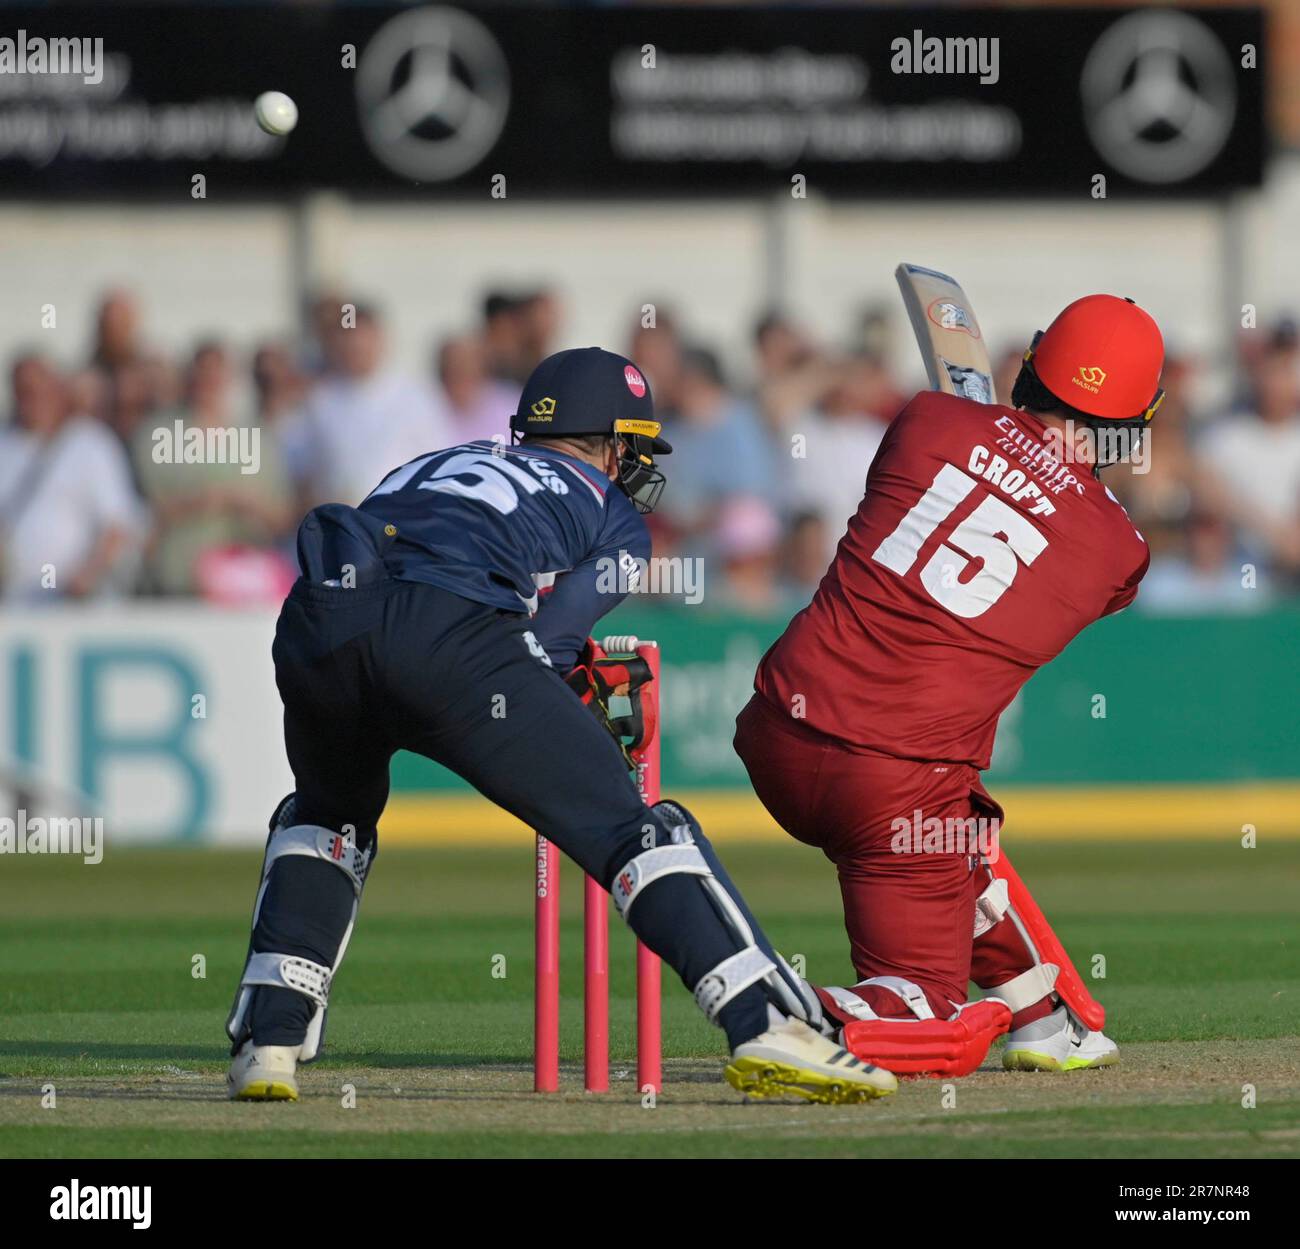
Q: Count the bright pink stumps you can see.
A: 3